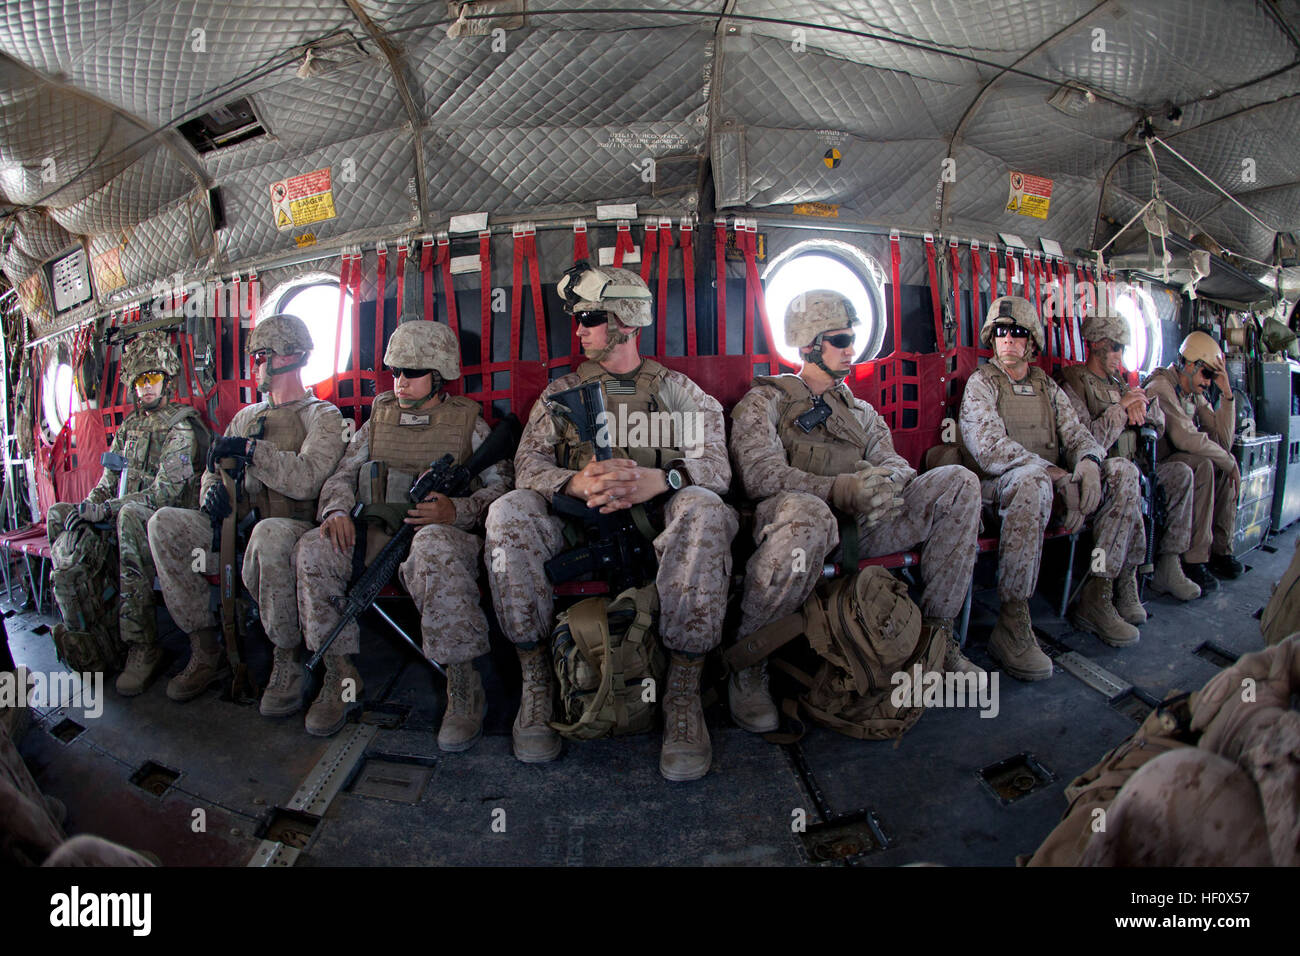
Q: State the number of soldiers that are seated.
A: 8